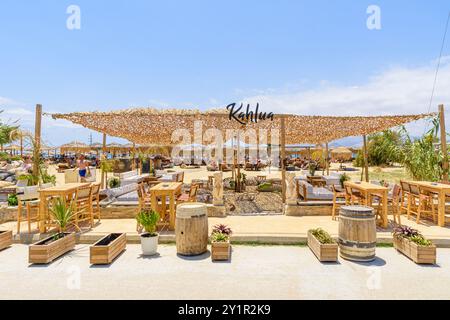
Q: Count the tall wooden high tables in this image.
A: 4